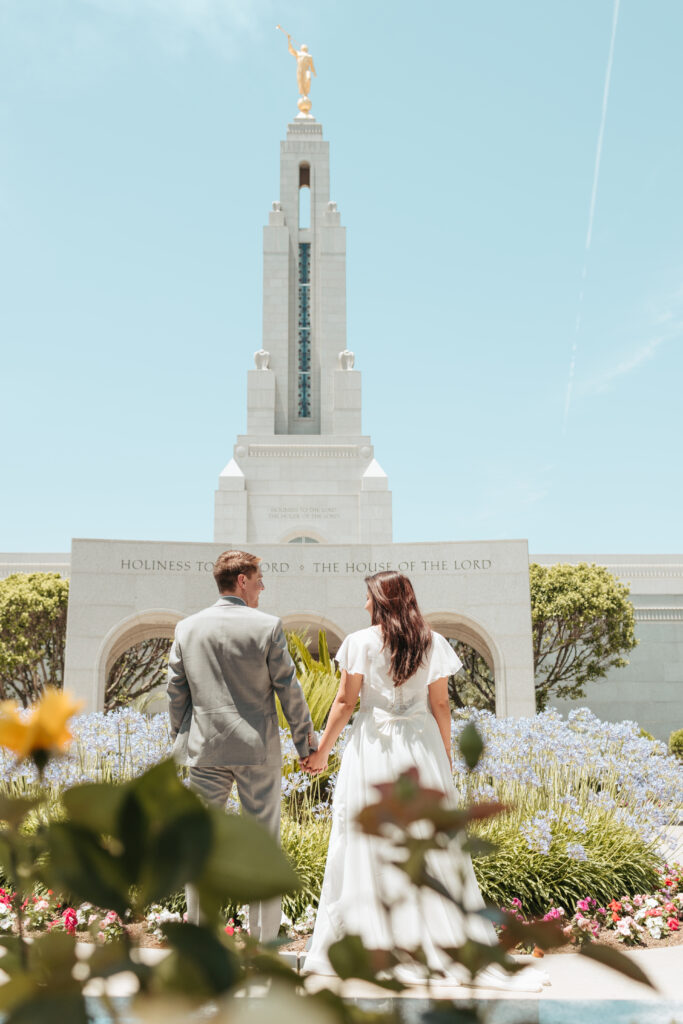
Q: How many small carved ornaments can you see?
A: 4